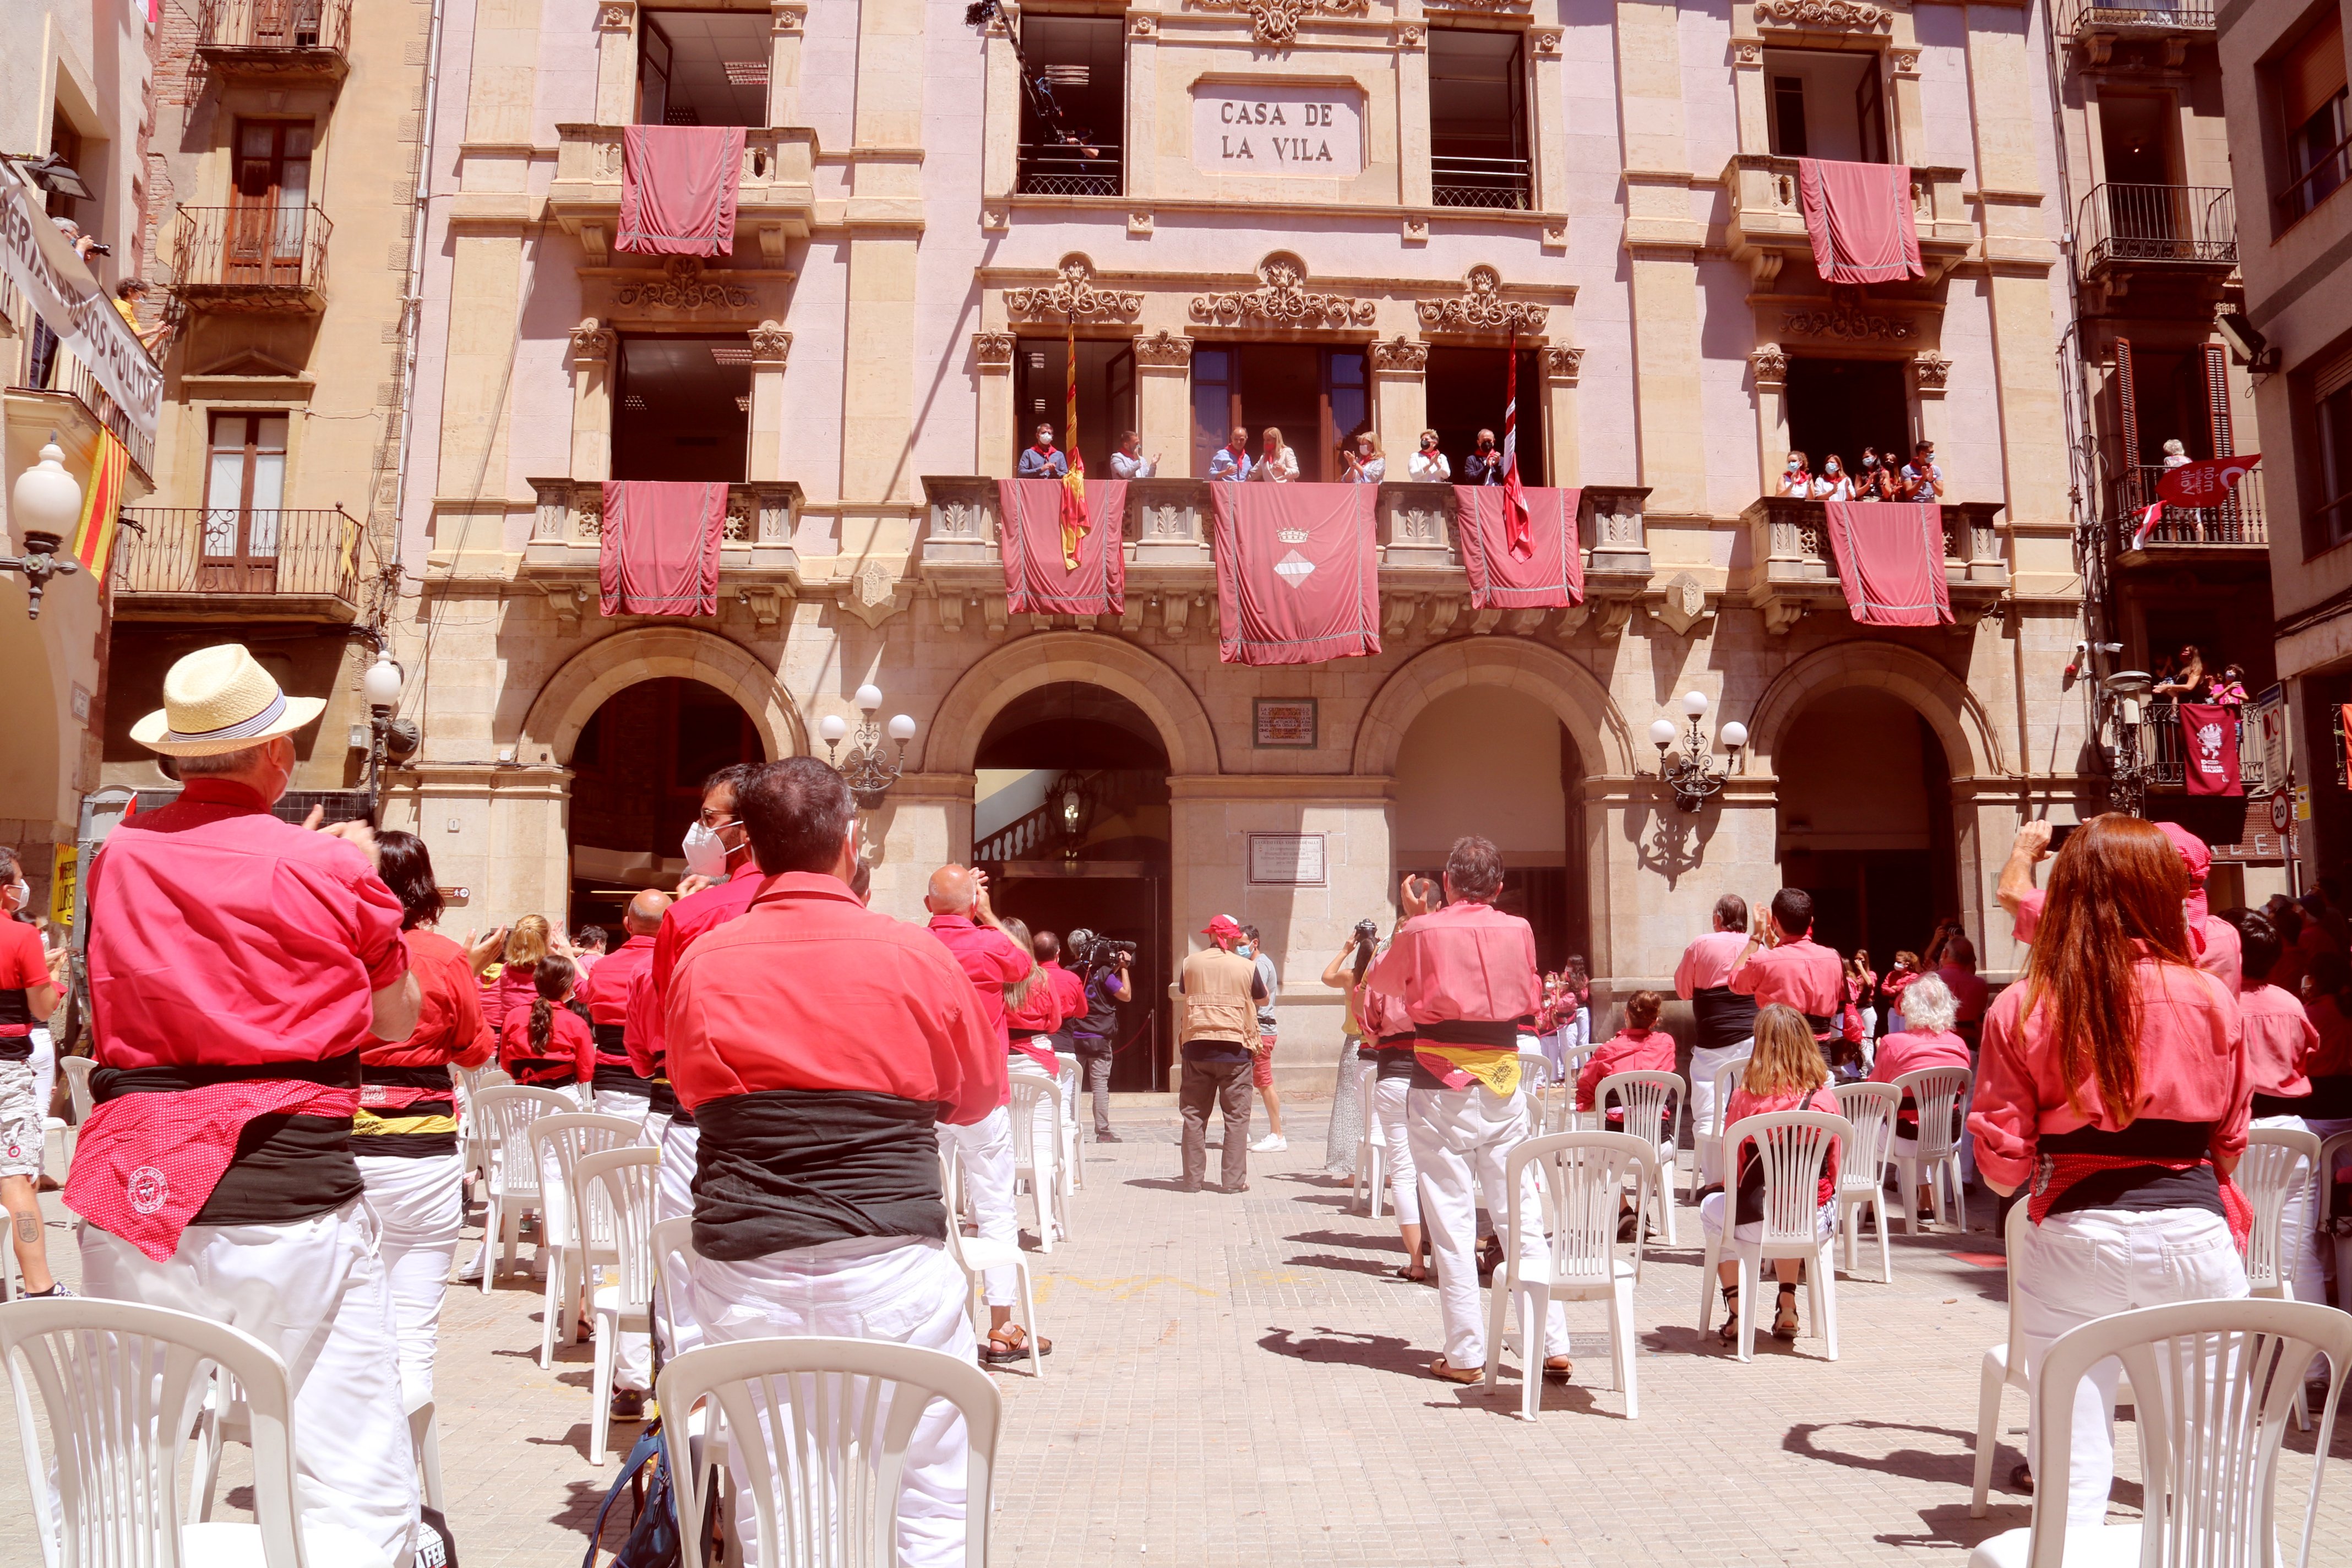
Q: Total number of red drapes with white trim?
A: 7